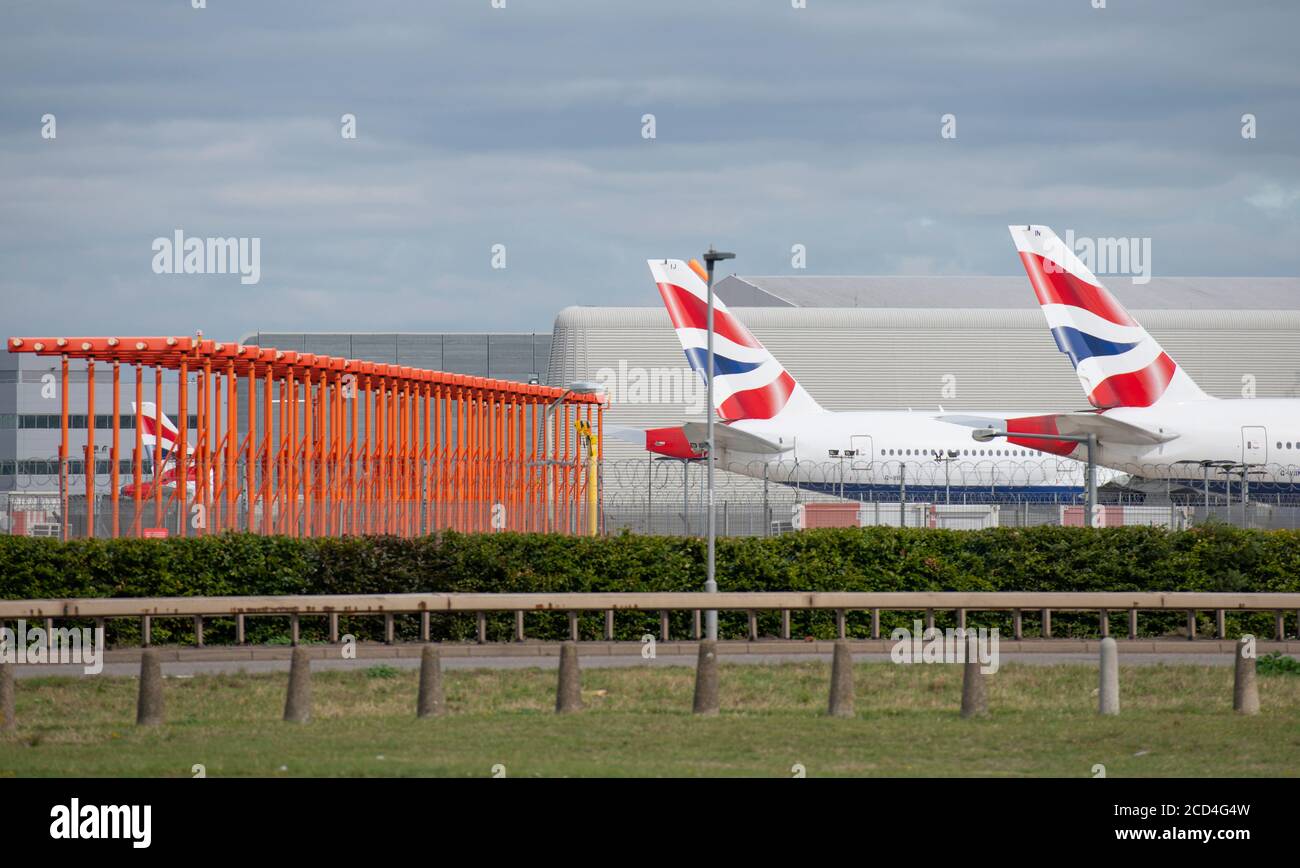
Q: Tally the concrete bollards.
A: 10